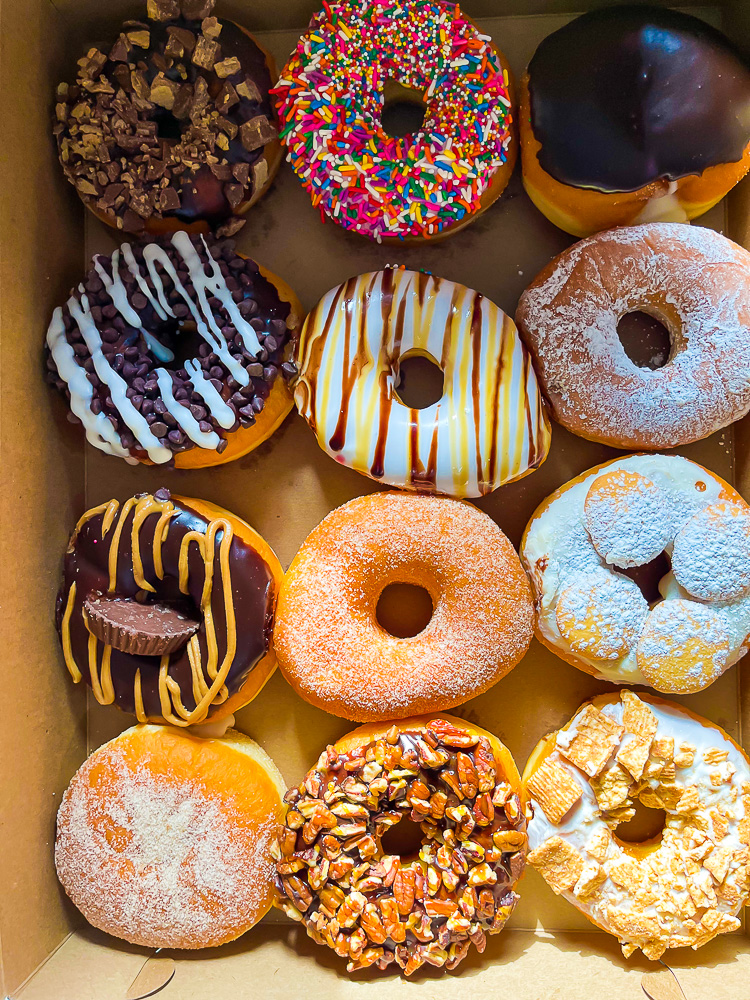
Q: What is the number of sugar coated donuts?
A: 3